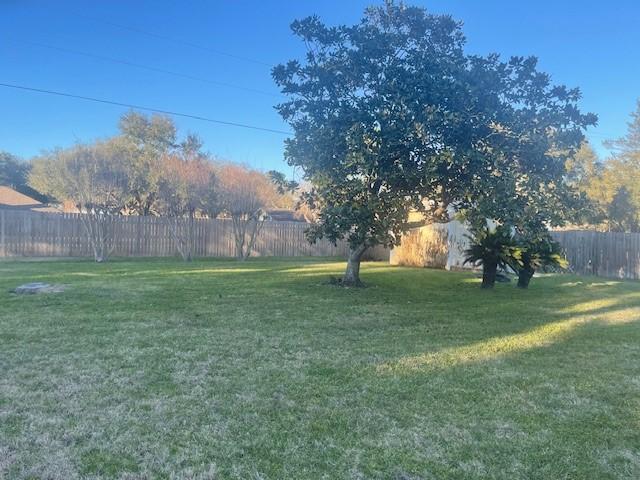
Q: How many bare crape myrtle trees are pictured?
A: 3